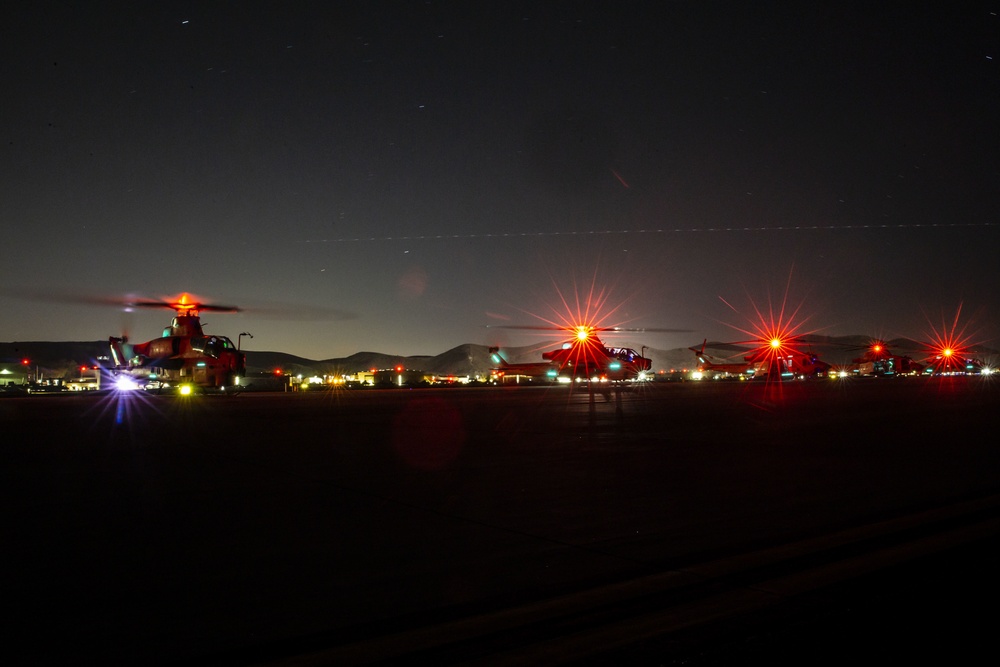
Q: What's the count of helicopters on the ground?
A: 5